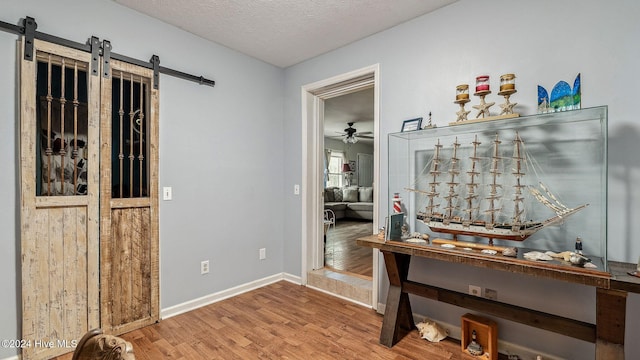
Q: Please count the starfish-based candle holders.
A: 3